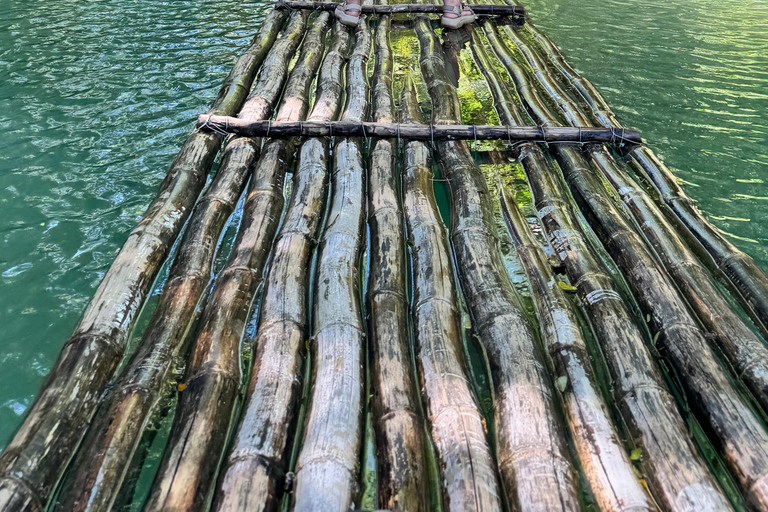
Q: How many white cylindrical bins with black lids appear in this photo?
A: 0